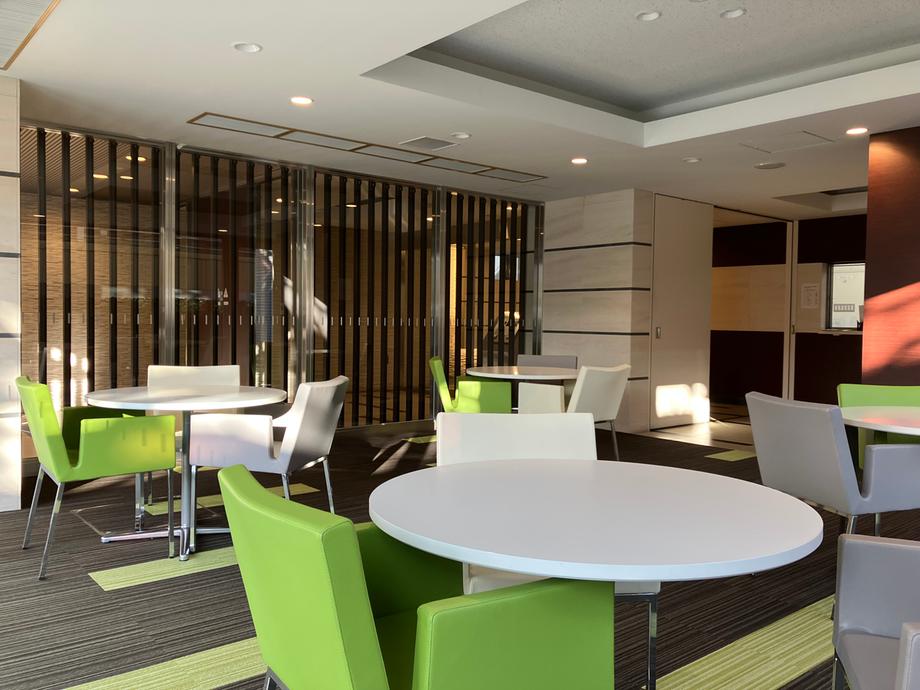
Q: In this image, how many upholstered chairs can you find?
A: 11